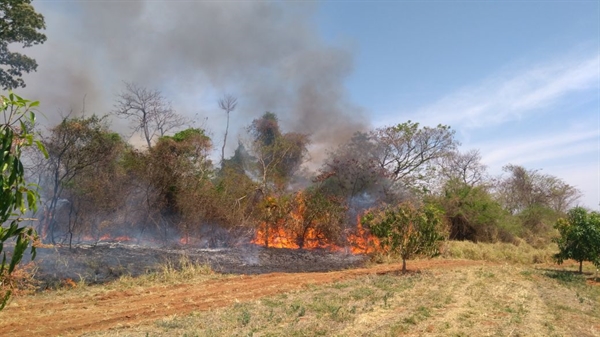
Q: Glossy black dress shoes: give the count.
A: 0